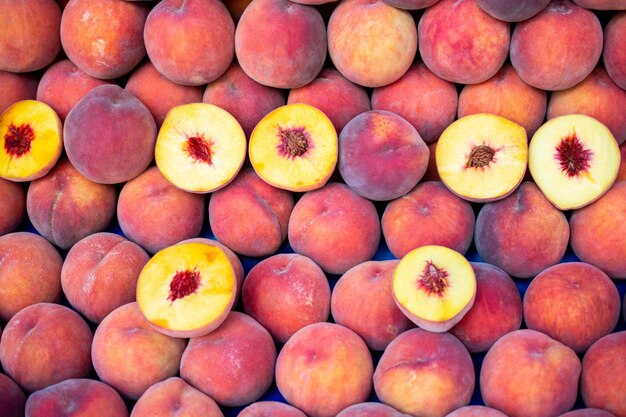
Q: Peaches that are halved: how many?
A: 7